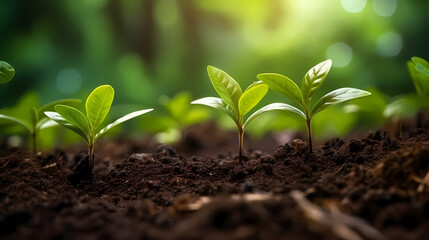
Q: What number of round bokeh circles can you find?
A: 5